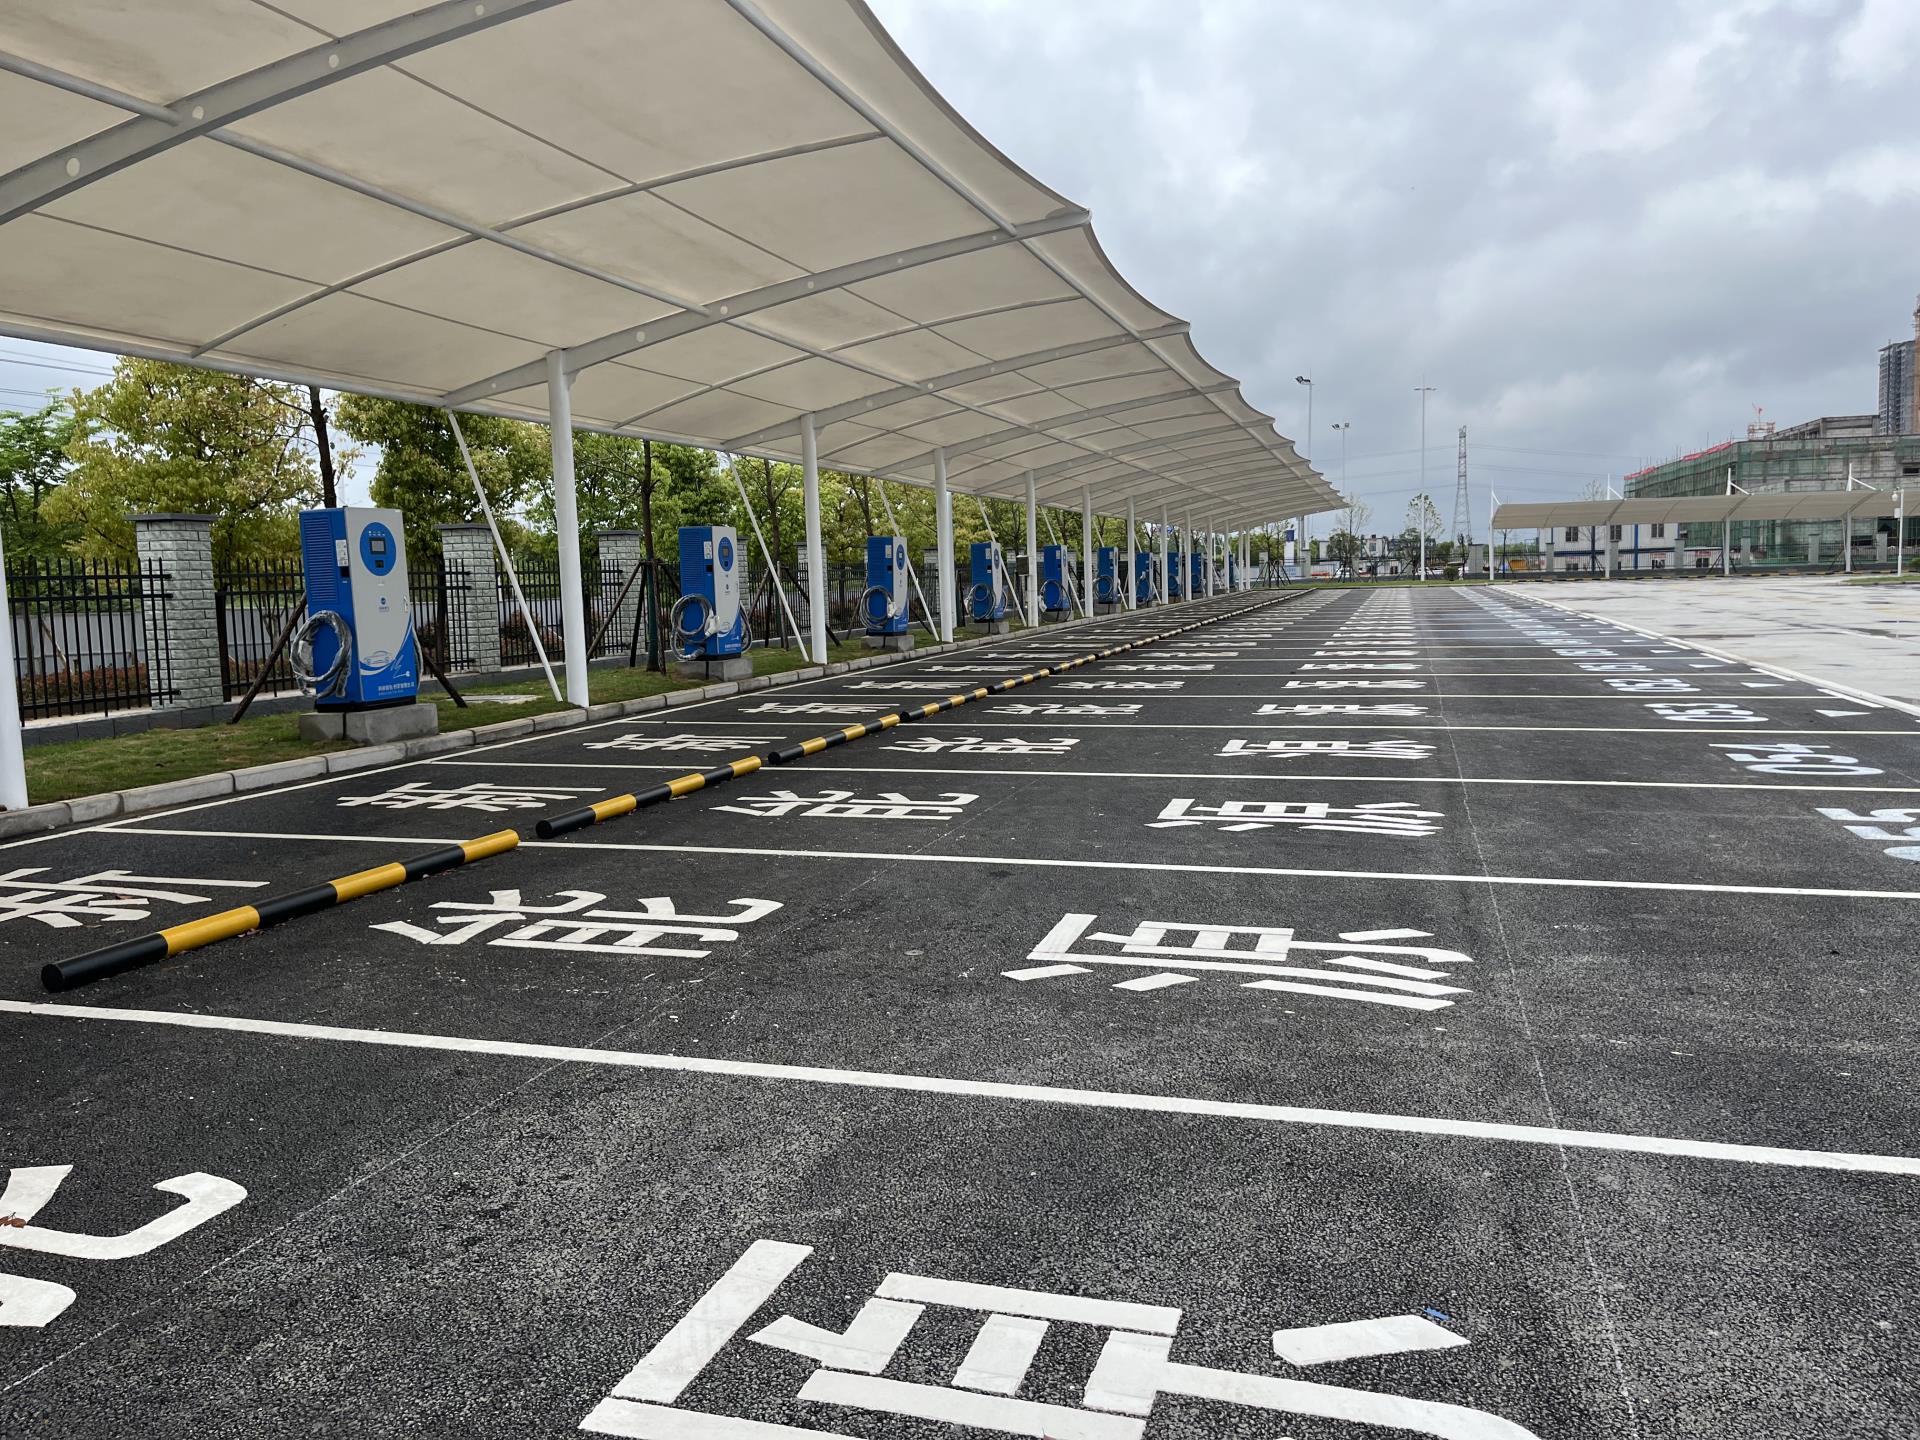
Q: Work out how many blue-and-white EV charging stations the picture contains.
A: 10